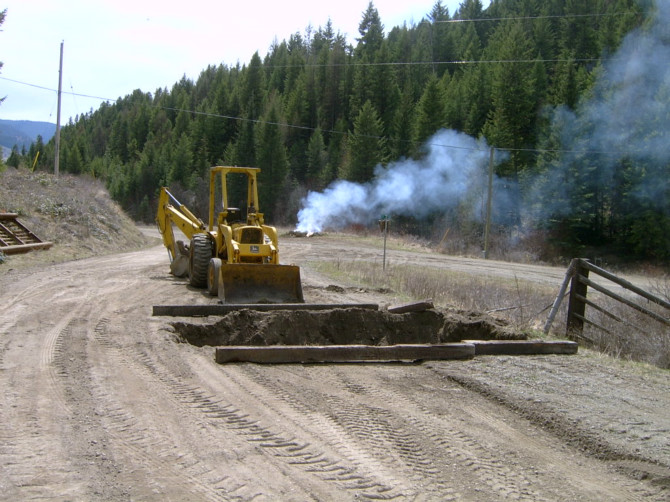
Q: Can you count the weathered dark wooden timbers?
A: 4